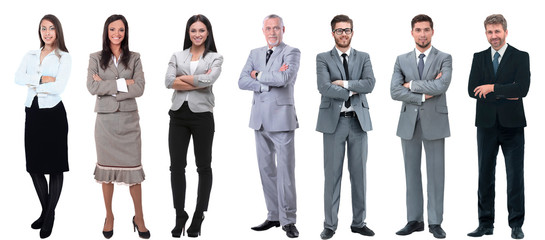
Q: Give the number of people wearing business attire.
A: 7